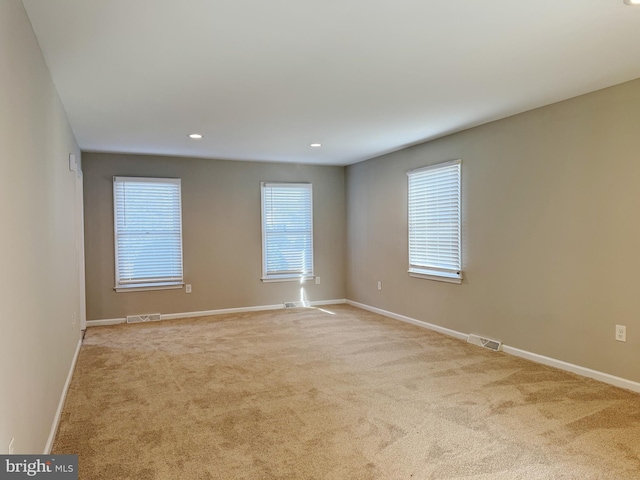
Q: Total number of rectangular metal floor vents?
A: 3